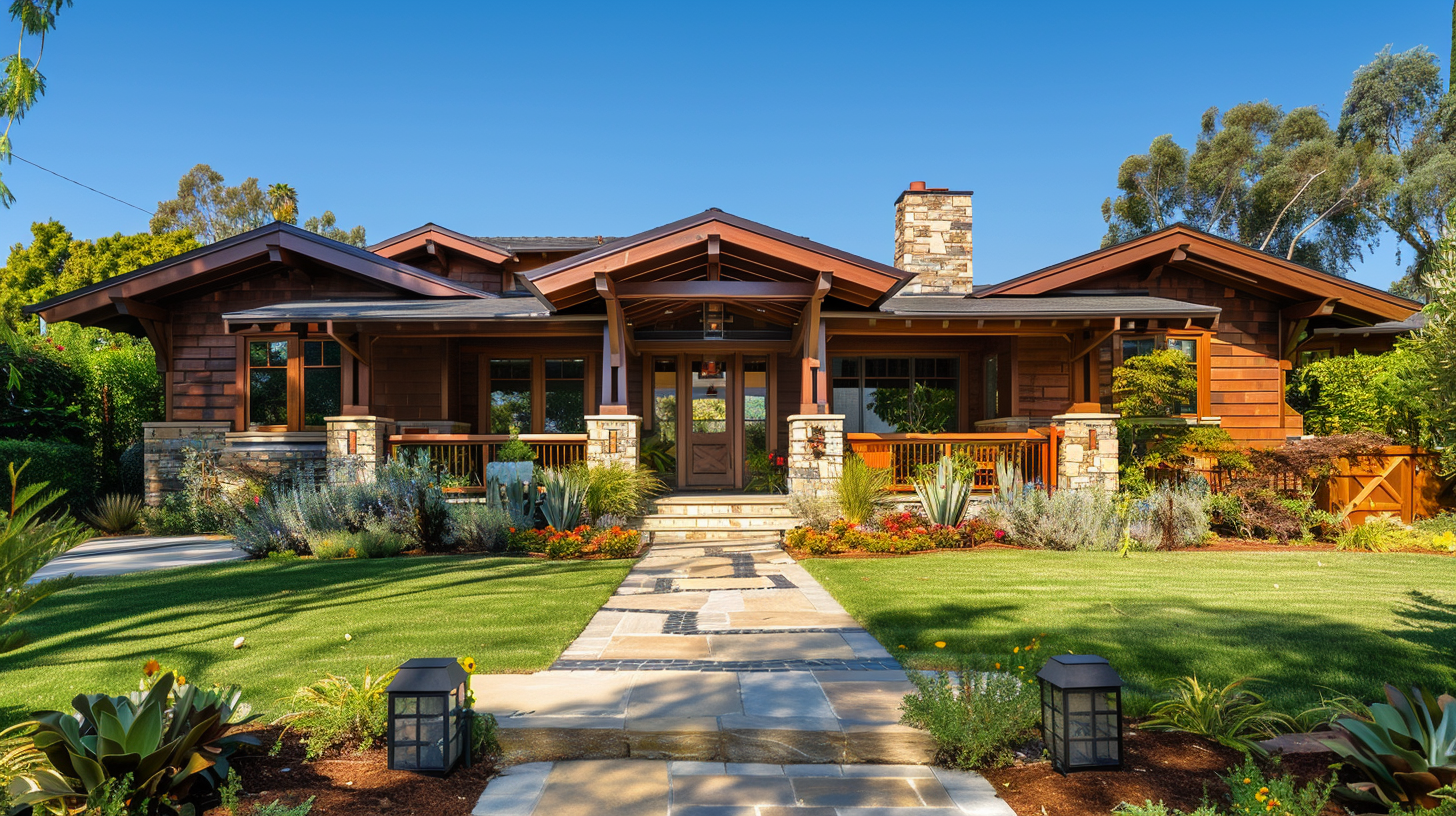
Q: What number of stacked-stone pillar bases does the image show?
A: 4